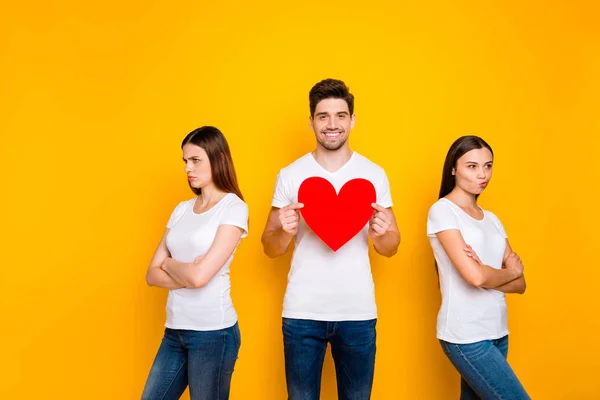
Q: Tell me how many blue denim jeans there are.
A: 3